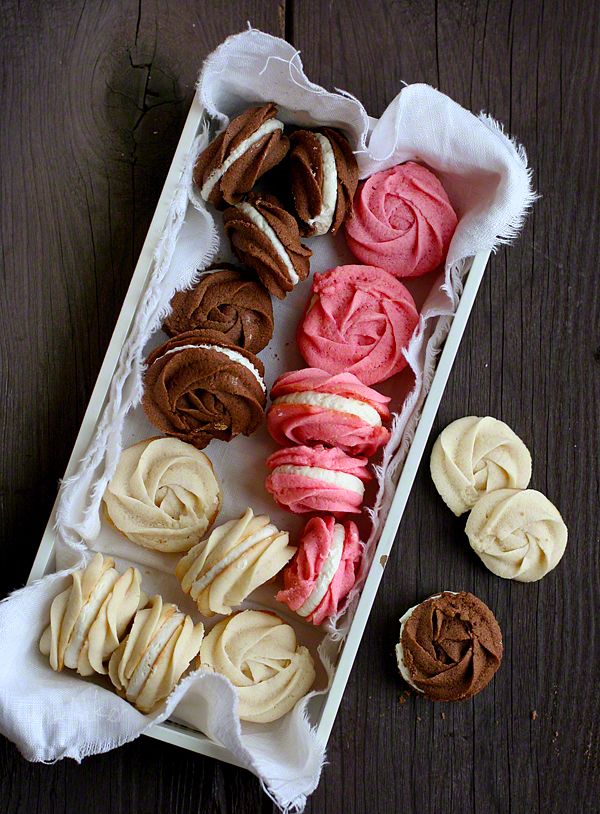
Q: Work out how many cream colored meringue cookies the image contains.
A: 7